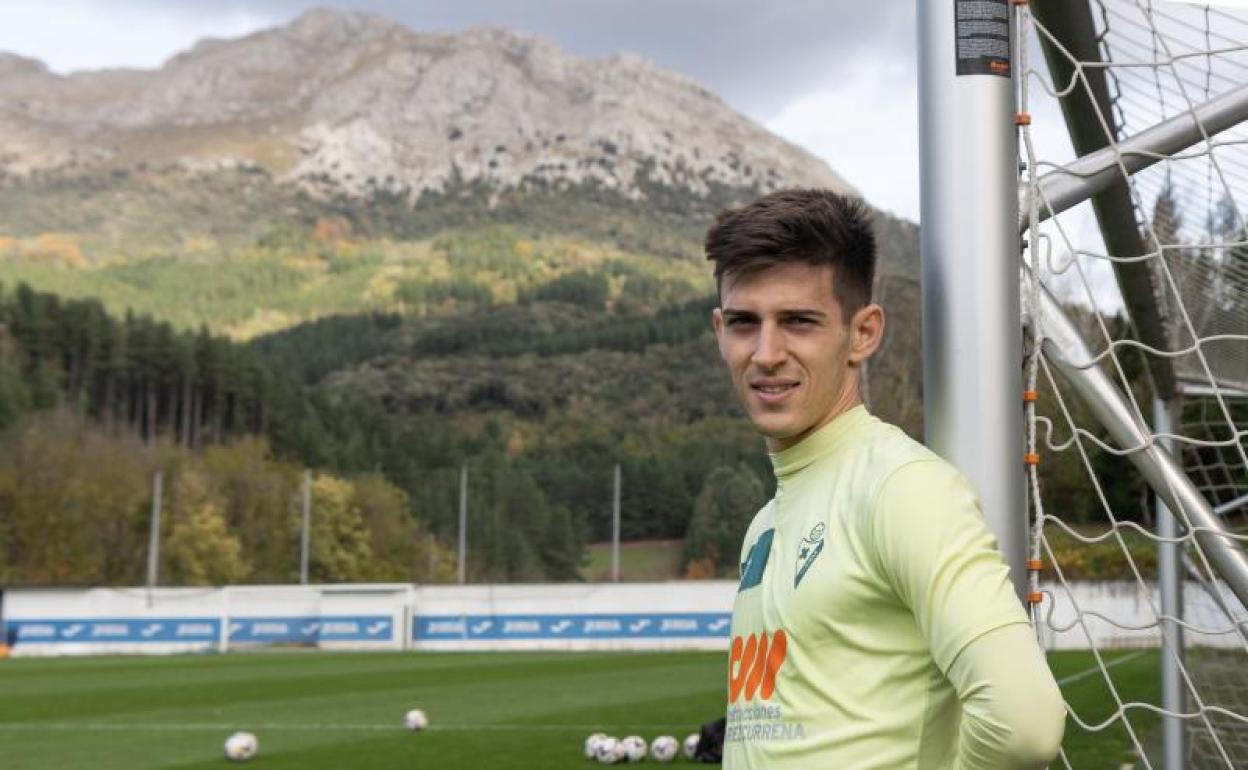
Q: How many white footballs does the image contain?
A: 7